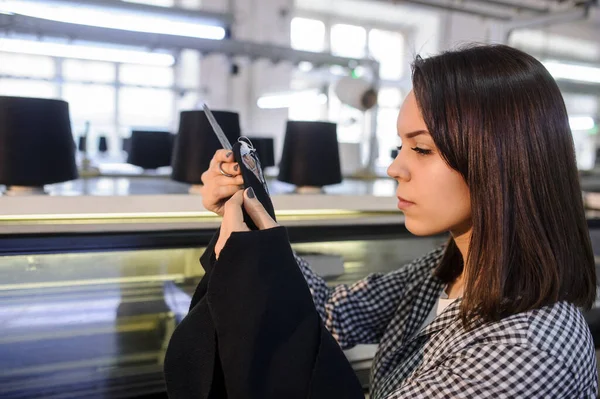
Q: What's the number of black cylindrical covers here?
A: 5